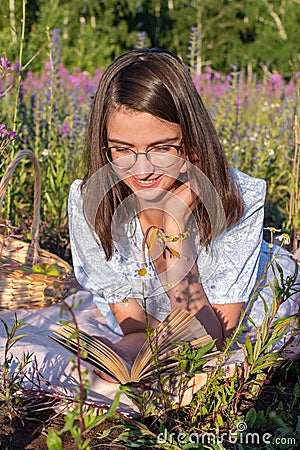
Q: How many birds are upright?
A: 0